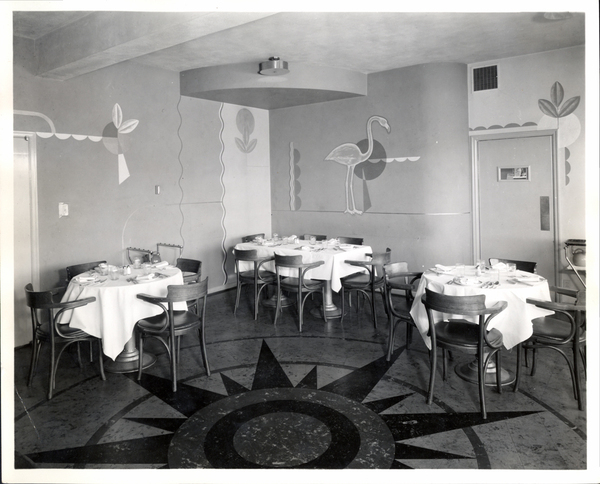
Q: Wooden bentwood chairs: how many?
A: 14